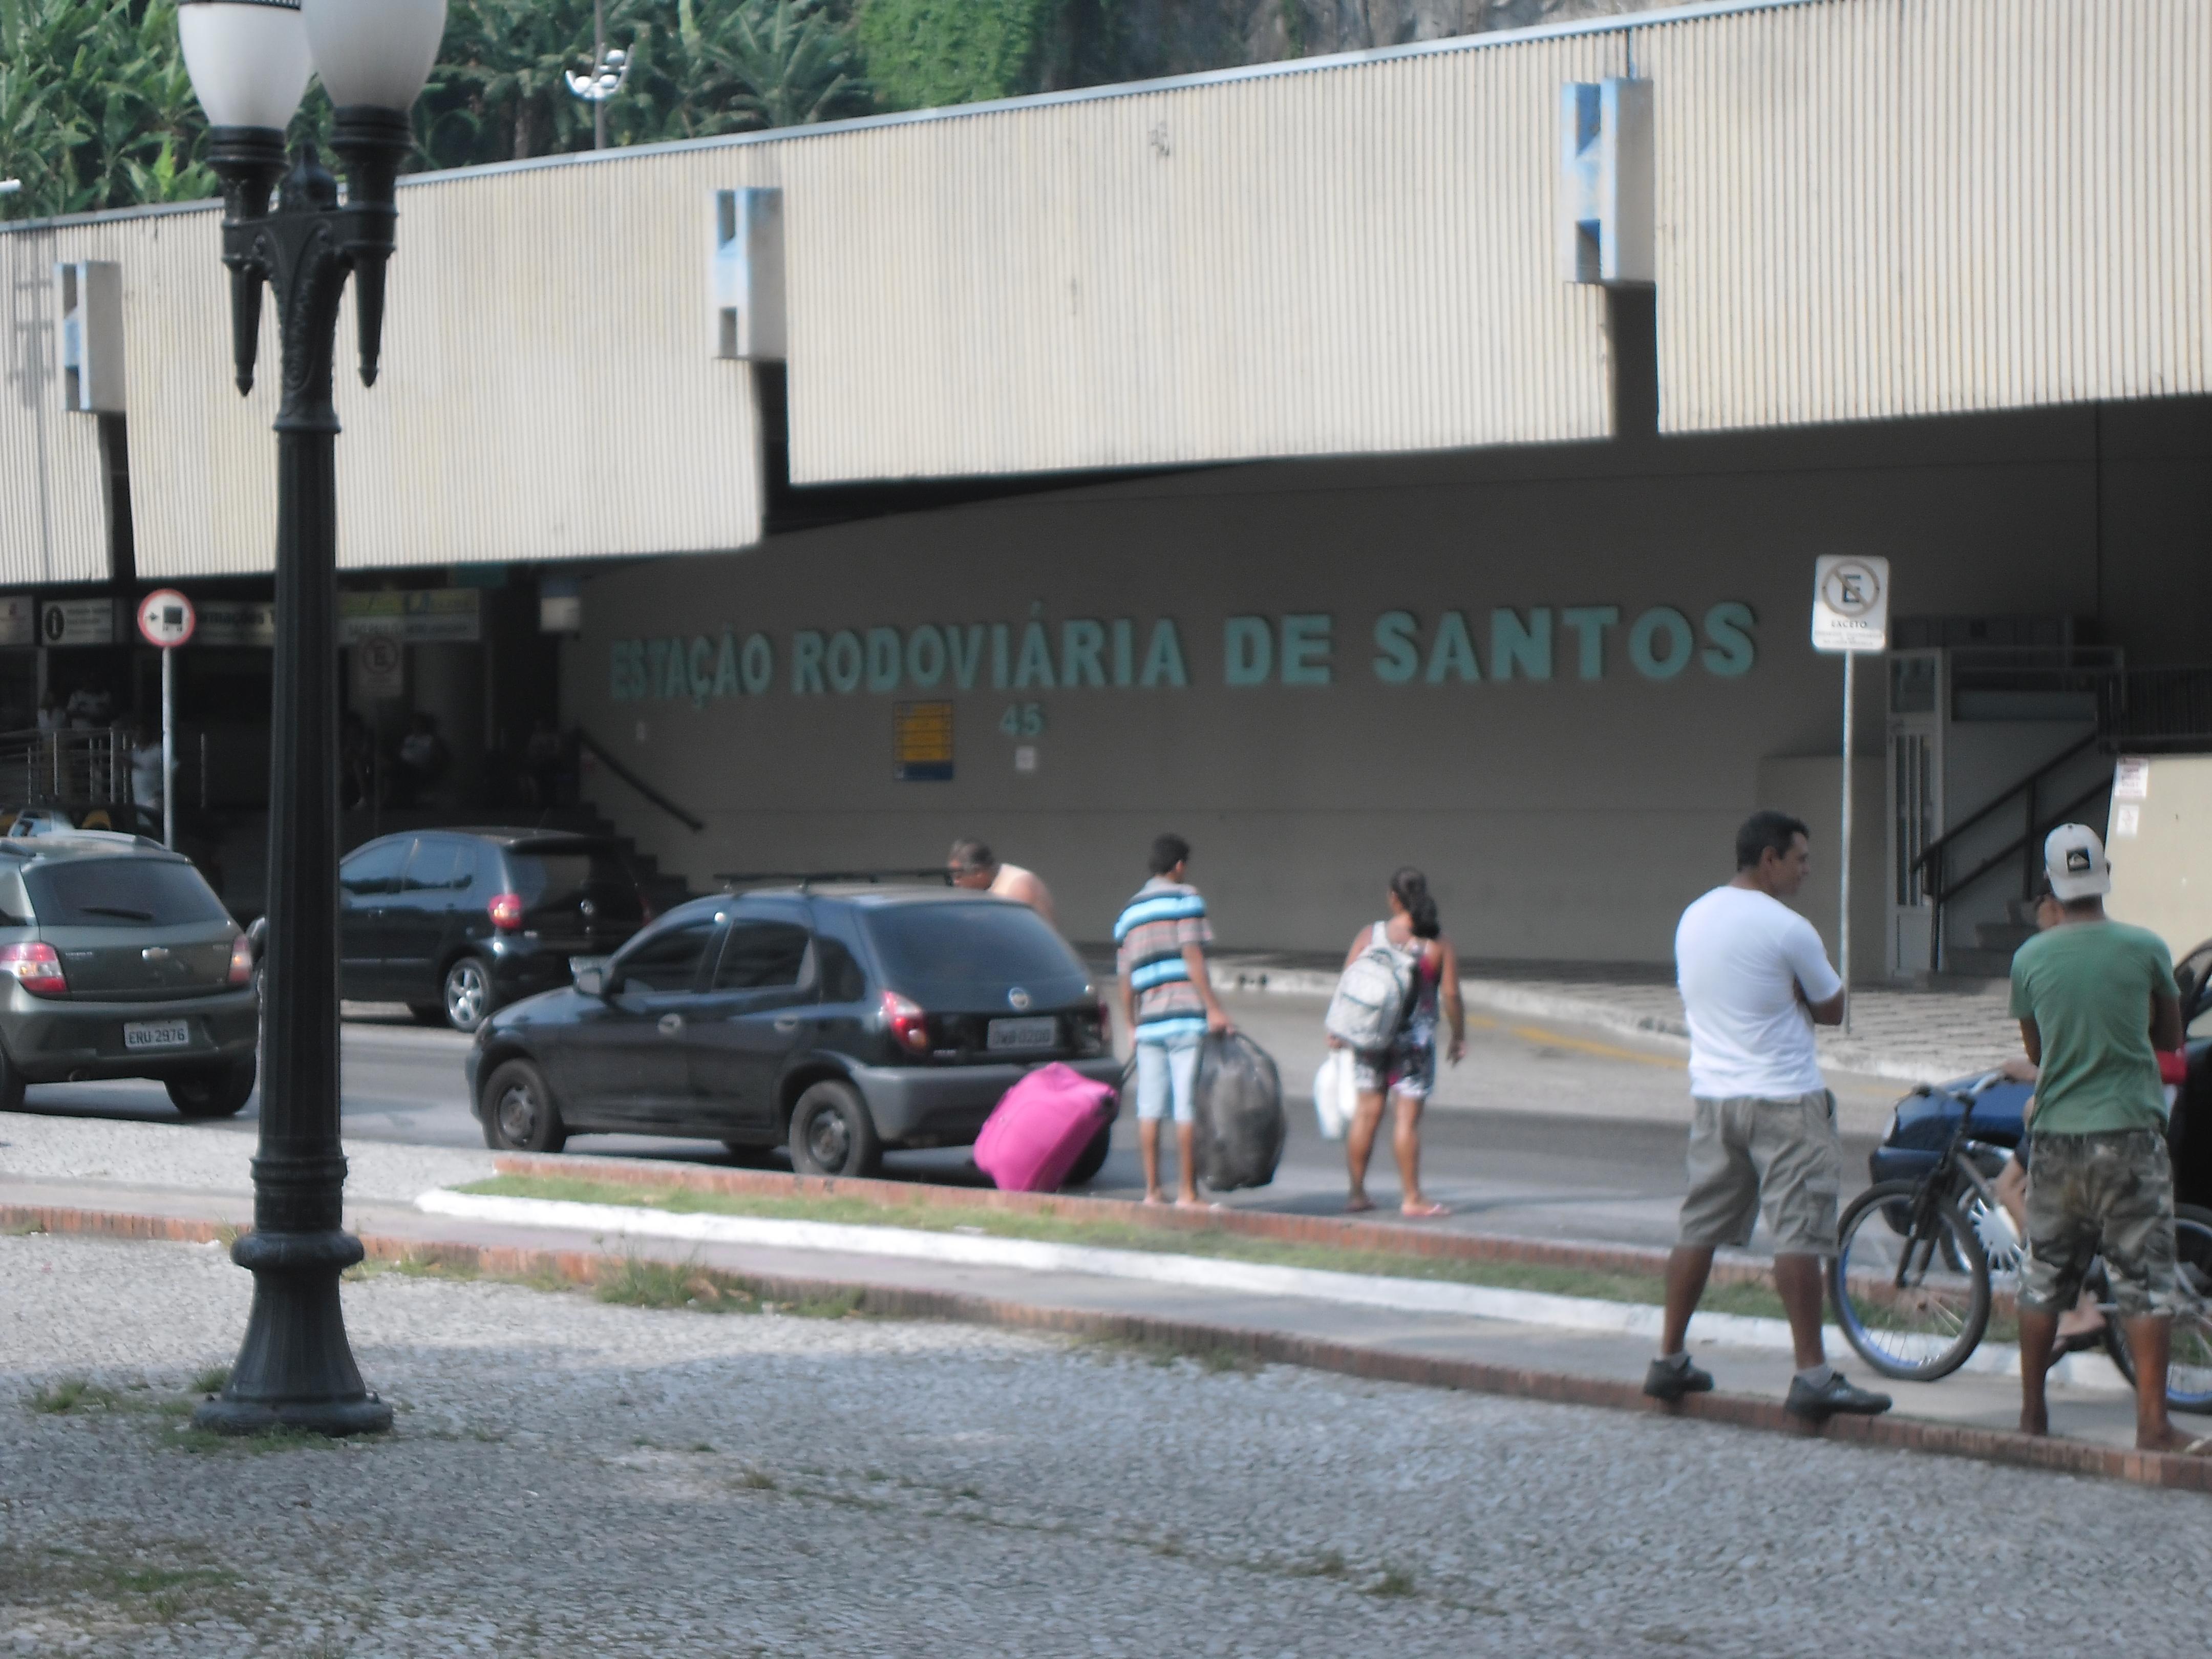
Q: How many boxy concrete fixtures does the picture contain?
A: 3